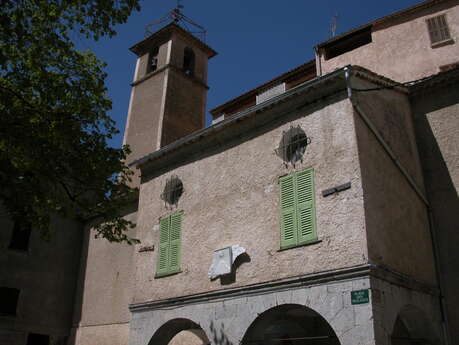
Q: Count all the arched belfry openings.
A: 2